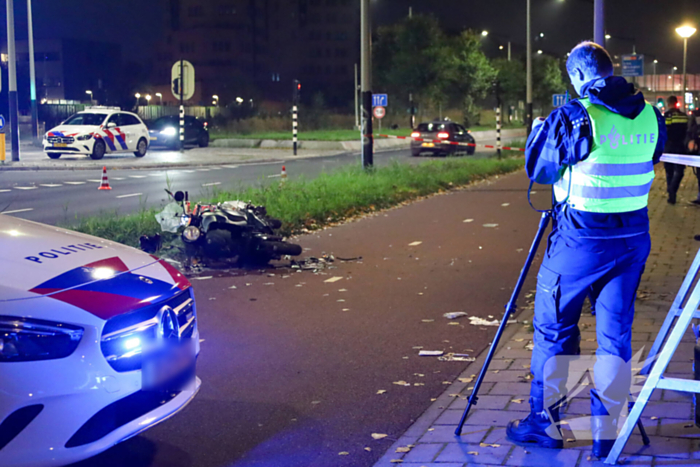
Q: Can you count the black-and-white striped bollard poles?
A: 3